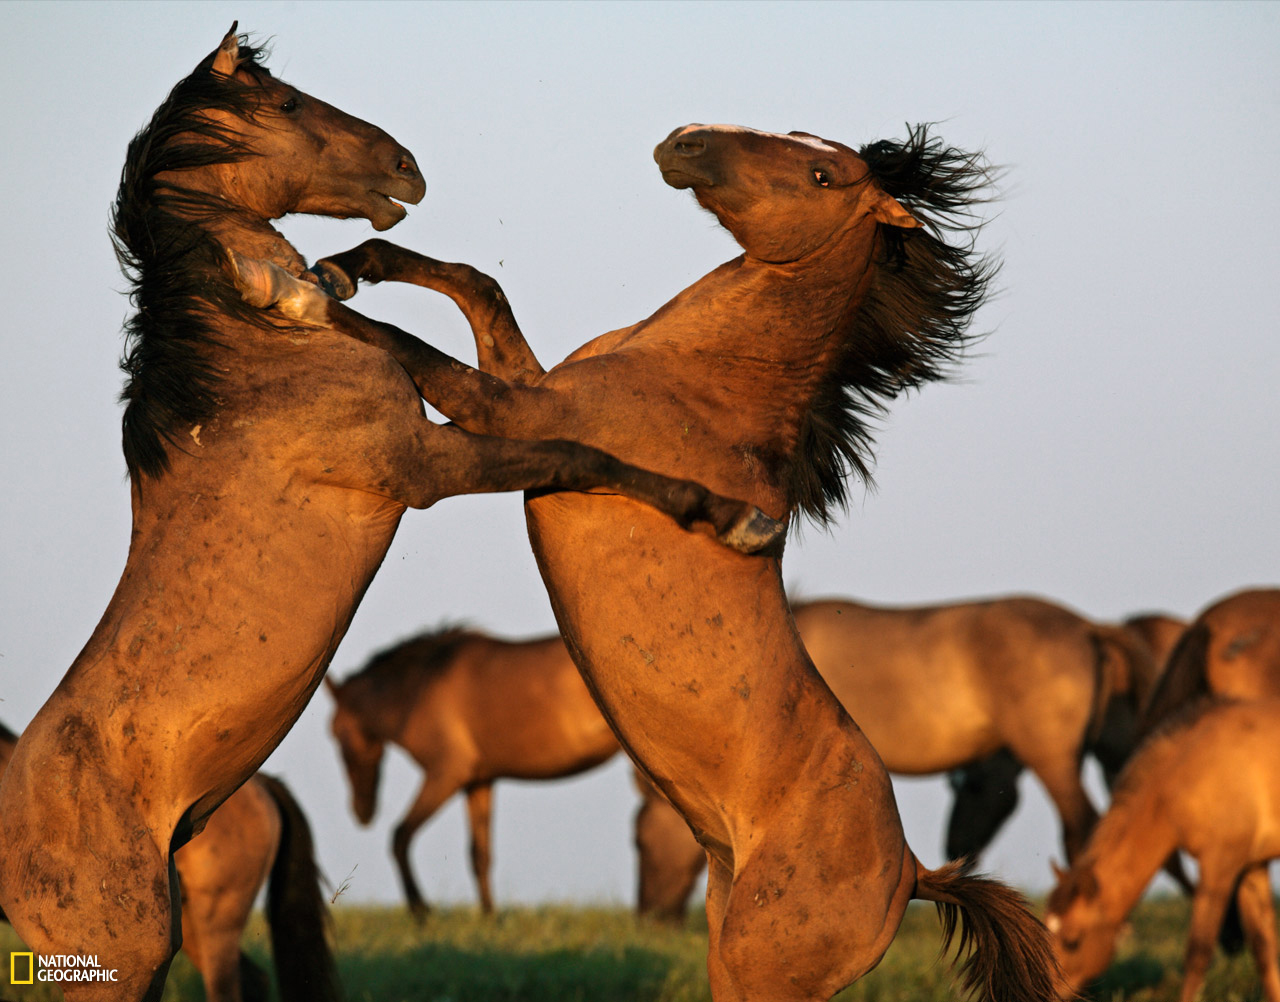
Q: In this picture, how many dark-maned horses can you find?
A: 3